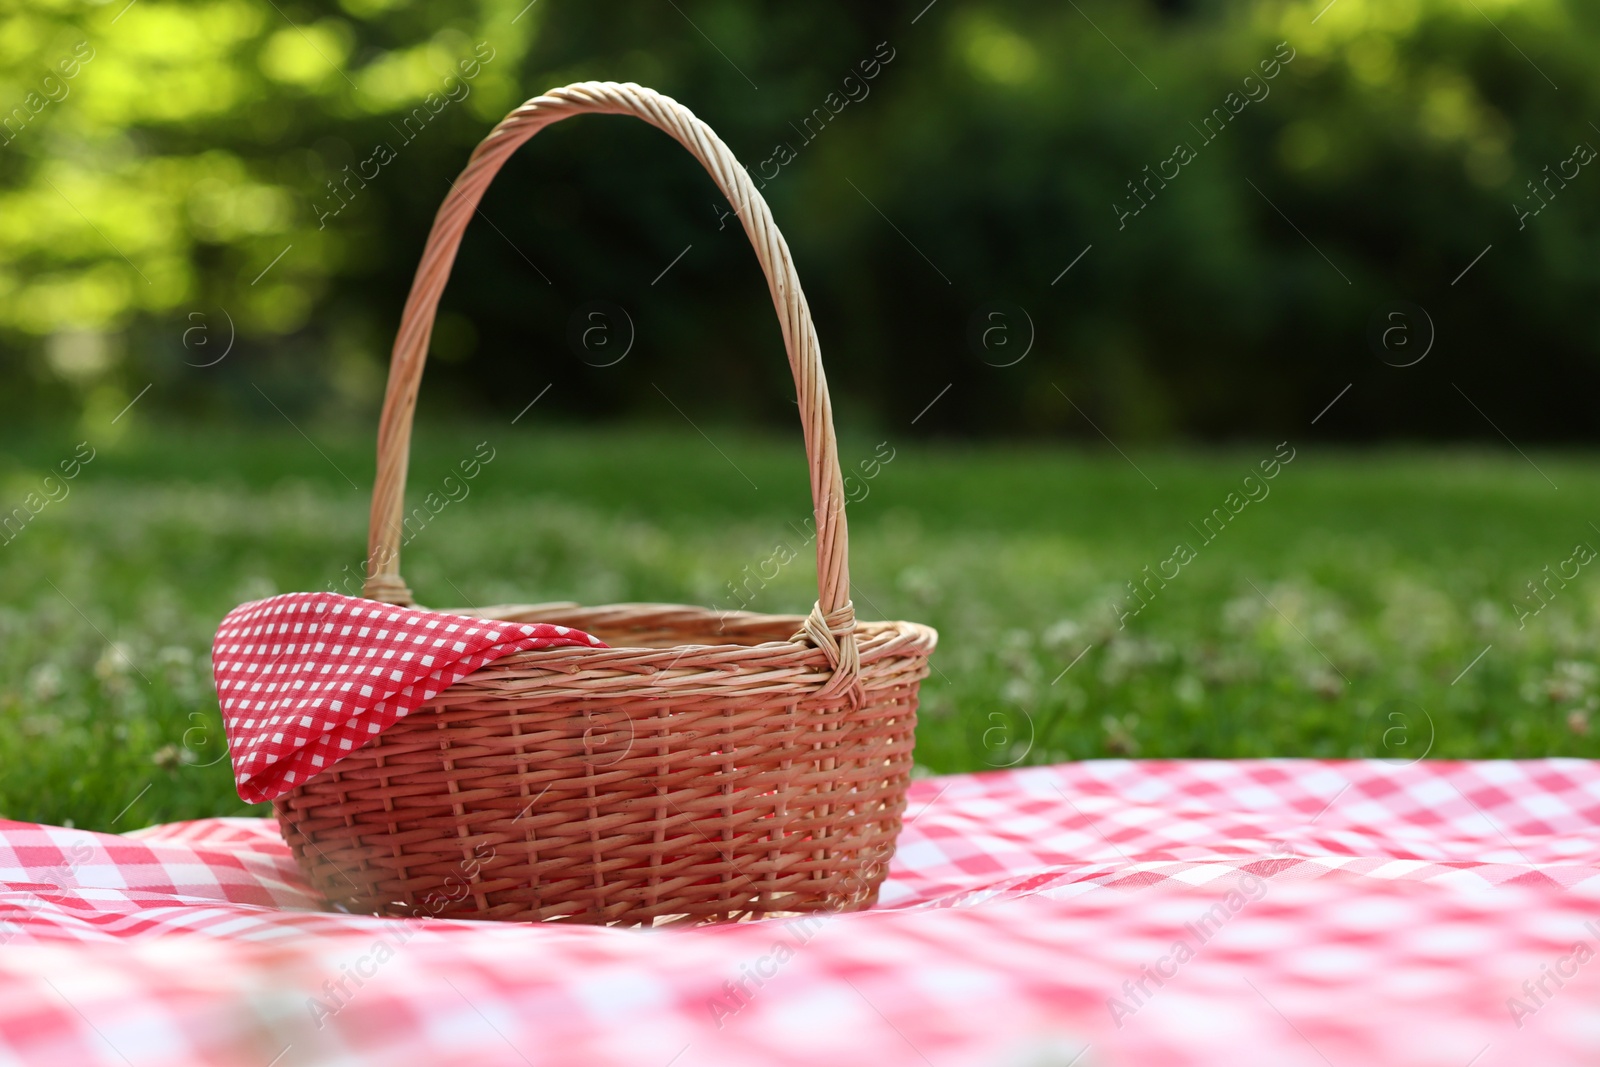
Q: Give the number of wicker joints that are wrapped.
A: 2